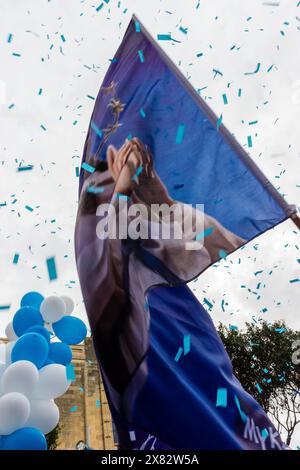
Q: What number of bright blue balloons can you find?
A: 7